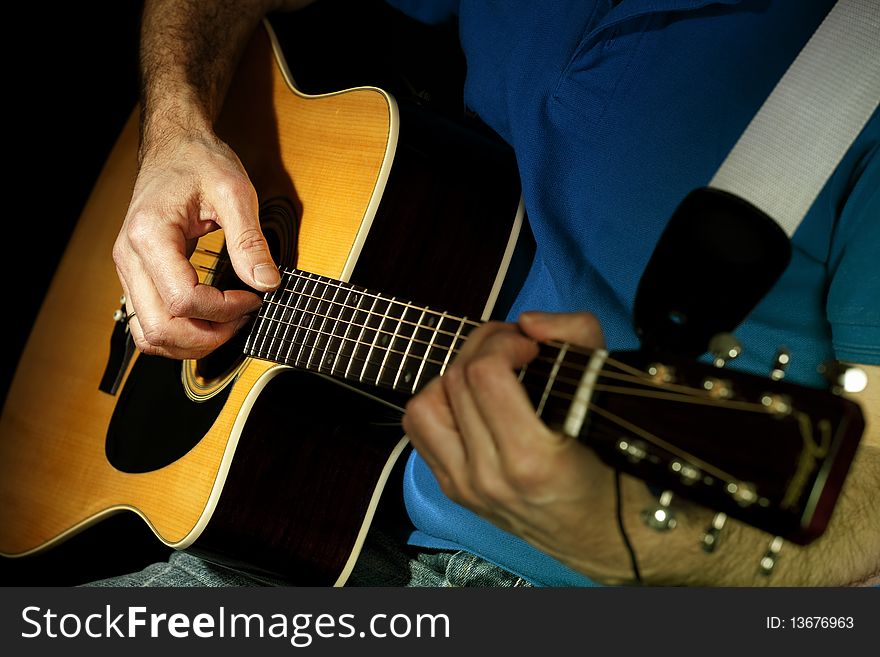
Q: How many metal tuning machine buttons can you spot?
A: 6